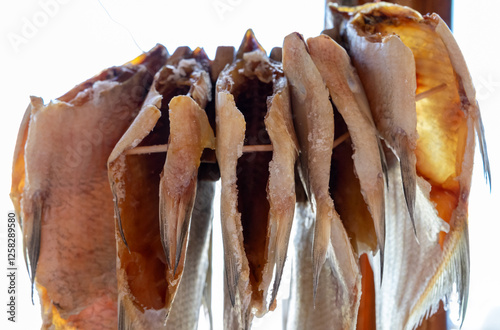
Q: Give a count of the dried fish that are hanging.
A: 5